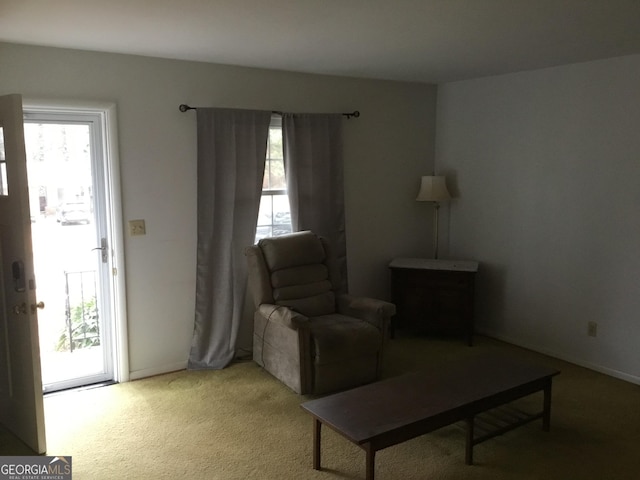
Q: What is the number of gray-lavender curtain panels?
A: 2